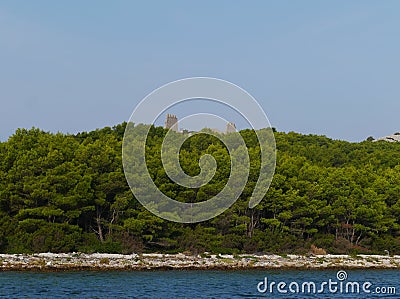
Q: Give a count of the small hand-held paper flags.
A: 0